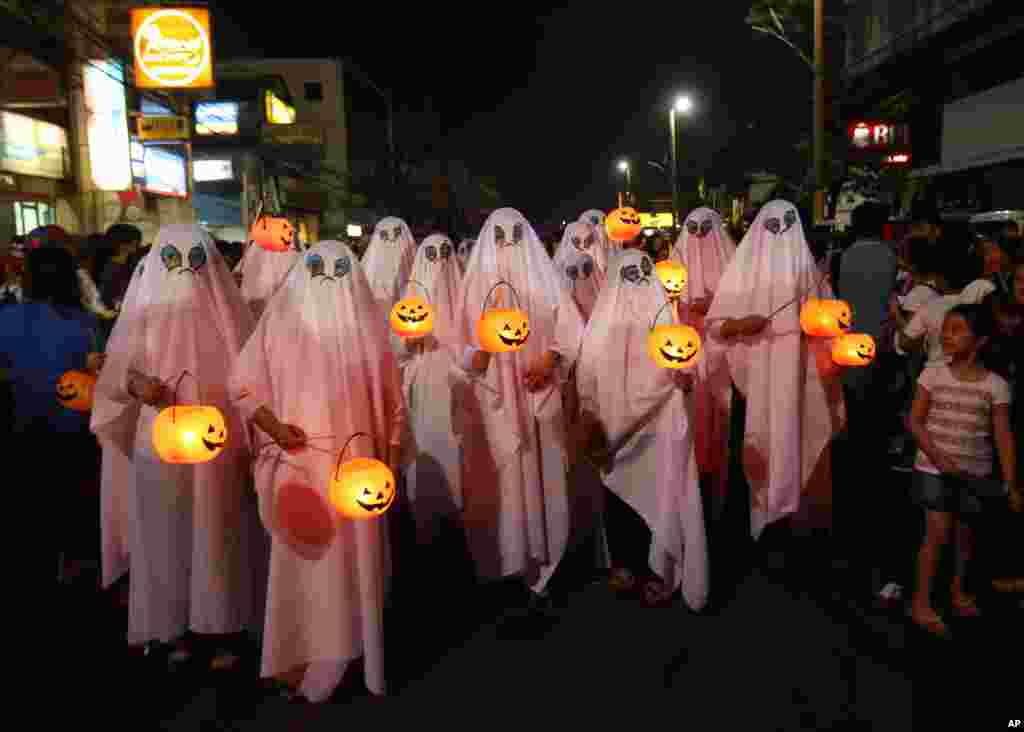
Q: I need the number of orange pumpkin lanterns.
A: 11